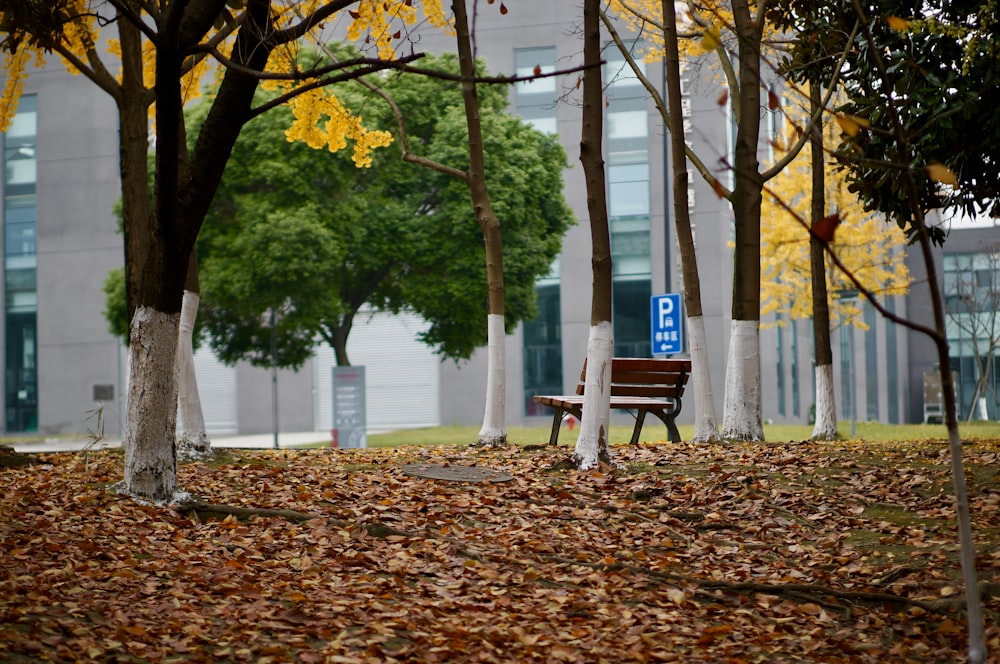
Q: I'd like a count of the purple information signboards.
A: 0